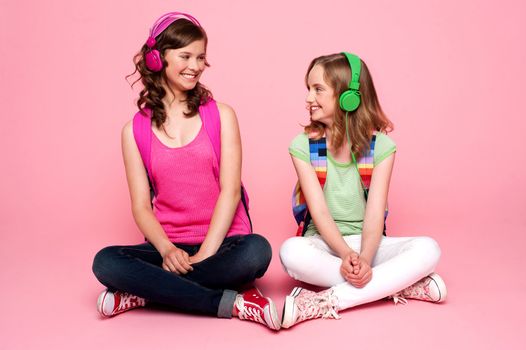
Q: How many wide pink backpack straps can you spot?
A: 2